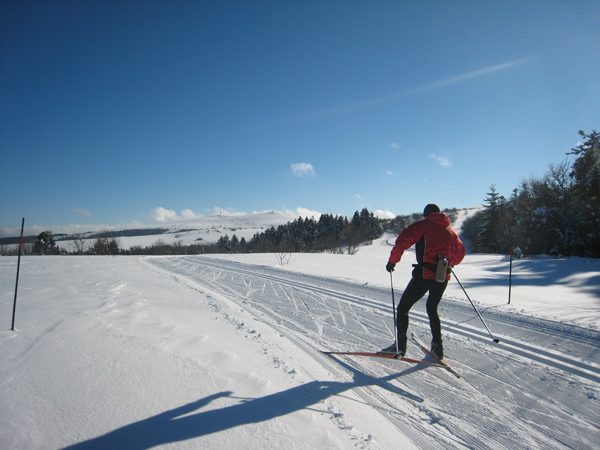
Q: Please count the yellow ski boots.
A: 0